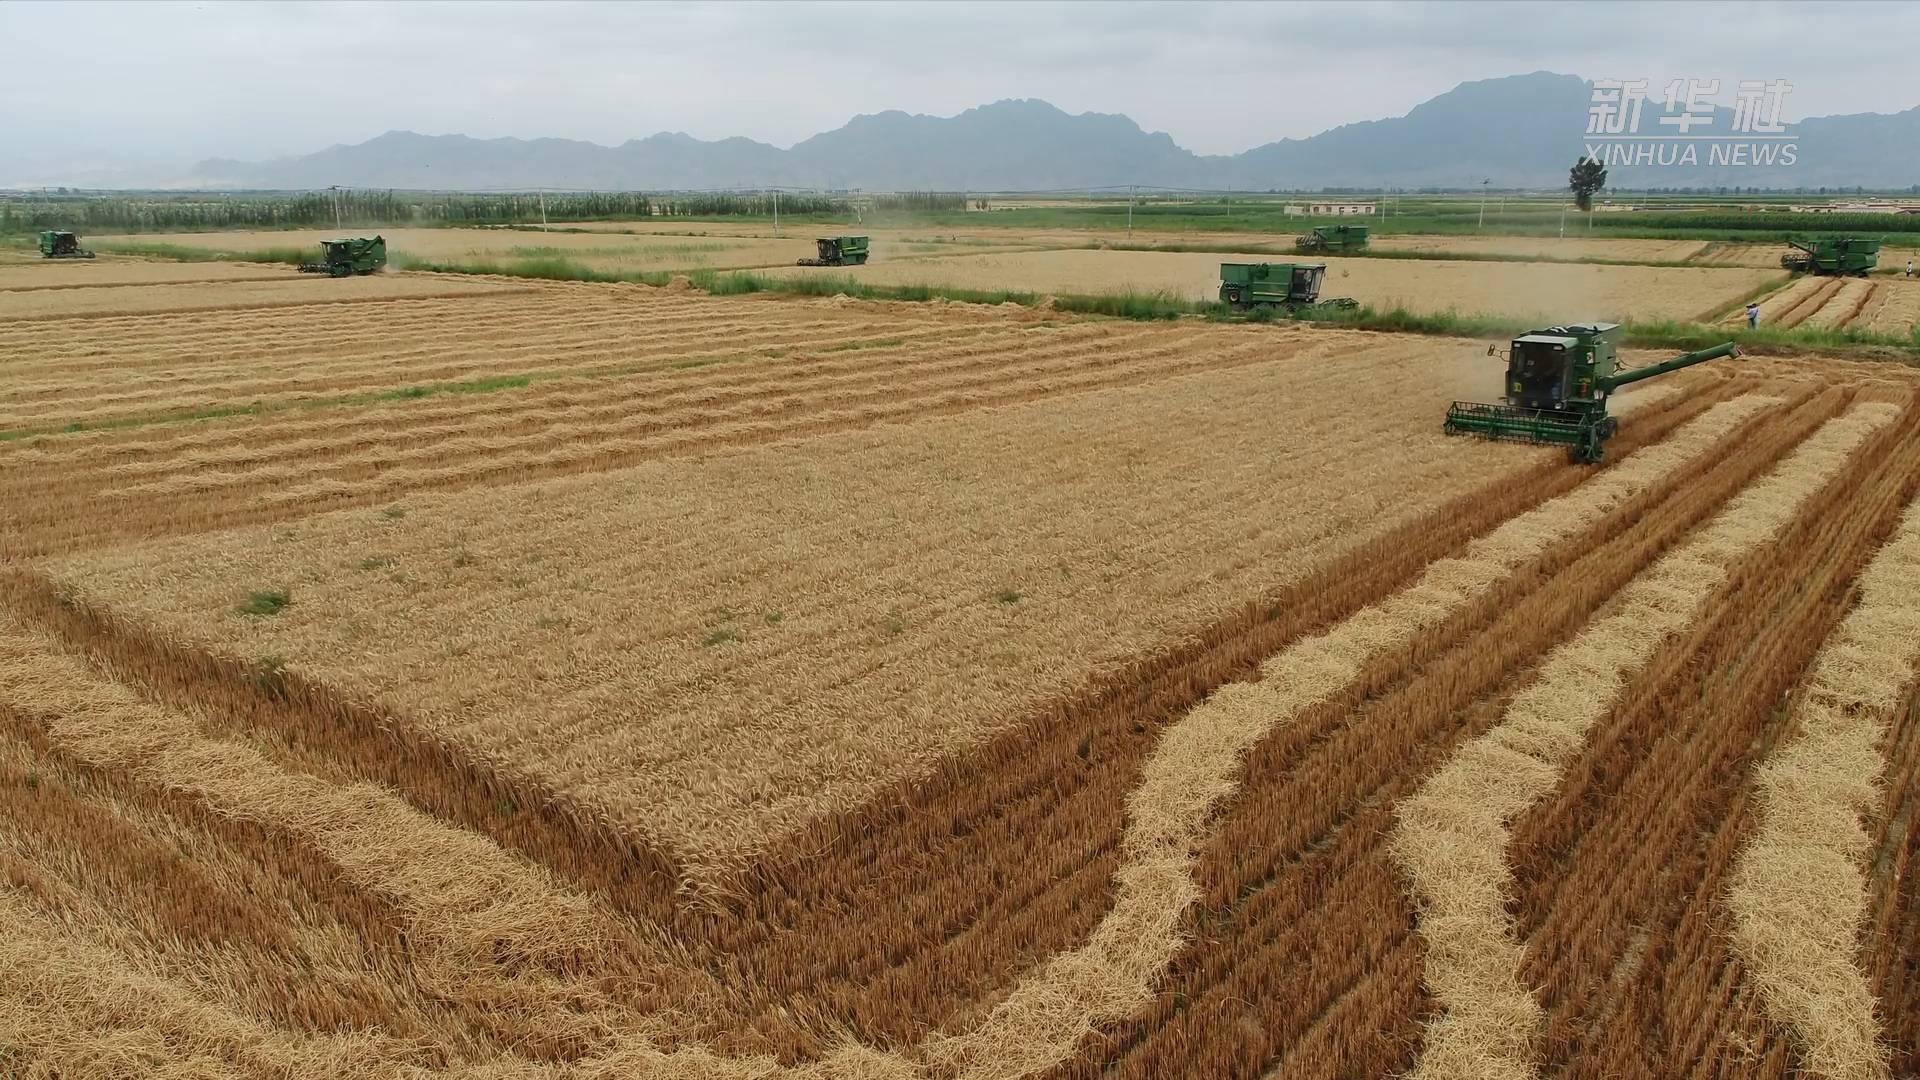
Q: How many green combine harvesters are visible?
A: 7